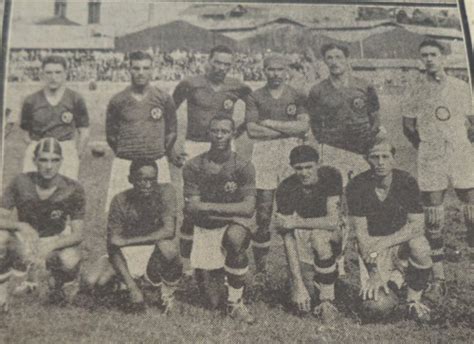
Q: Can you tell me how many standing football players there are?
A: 6